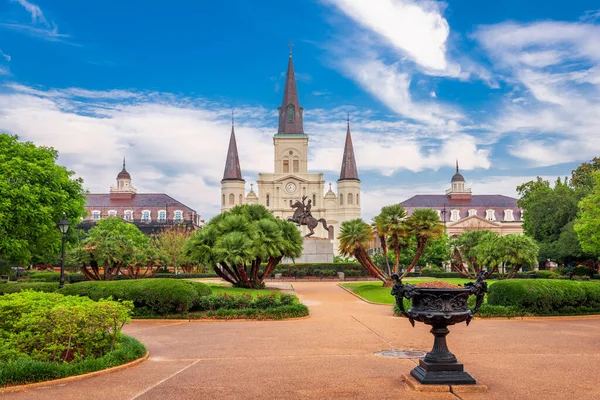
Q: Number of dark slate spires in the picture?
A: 3